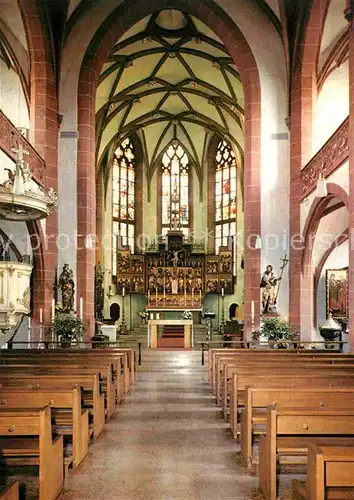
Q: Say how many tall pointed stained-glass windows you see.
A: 3